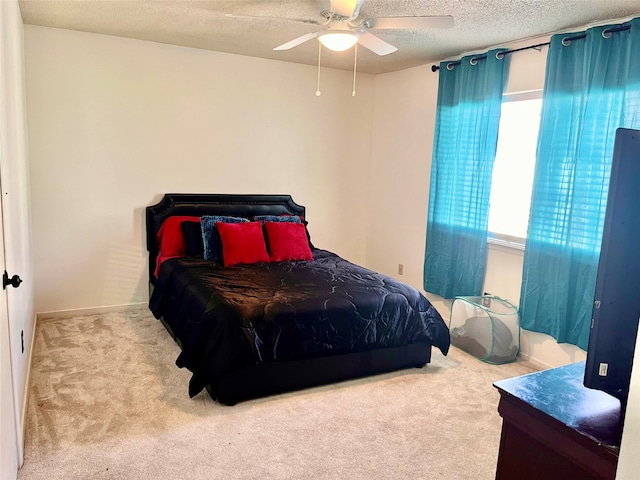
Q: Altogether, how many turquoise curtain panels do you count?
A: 2